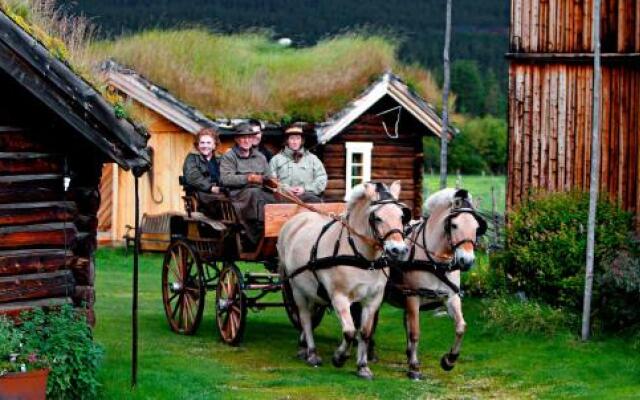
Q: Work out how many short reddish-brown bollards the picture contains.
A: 0